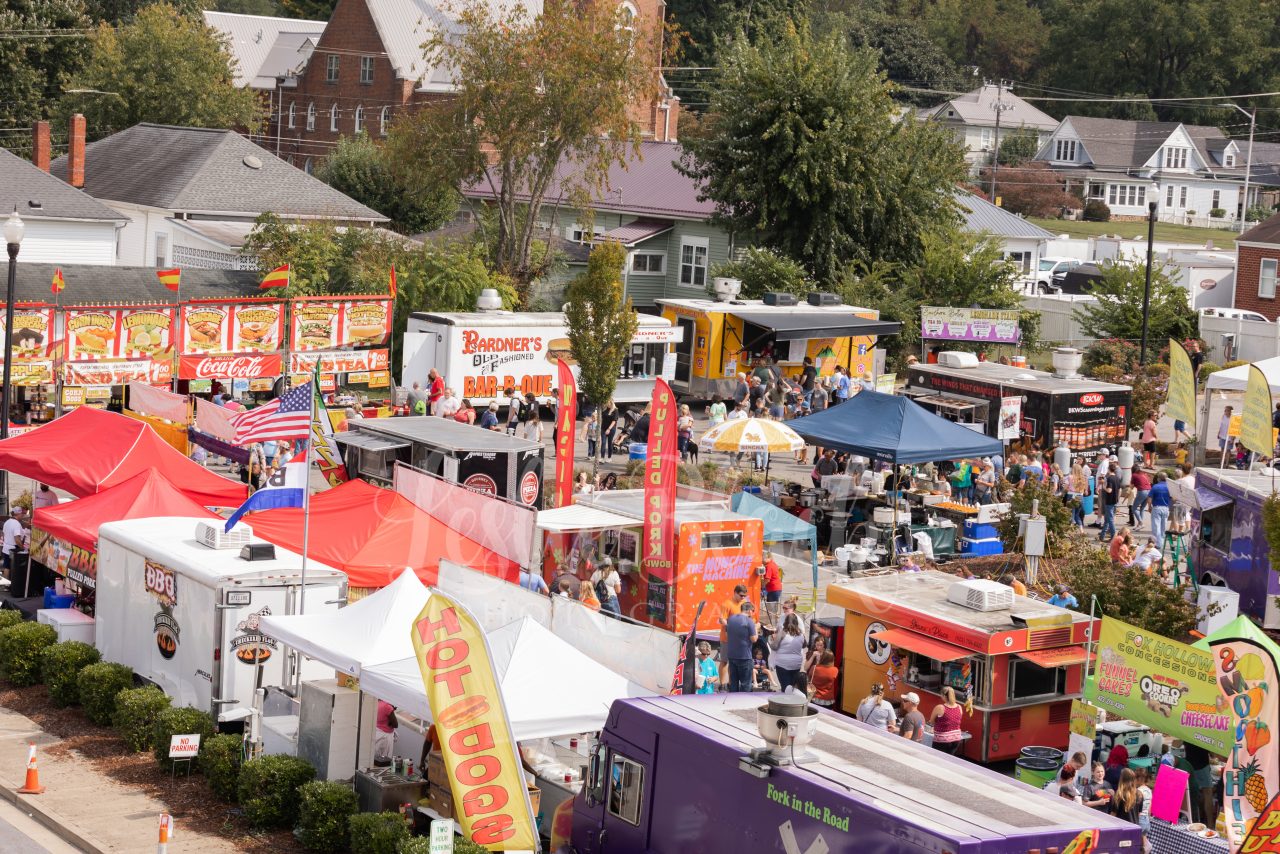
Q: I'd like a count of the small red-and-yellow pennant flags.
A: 4